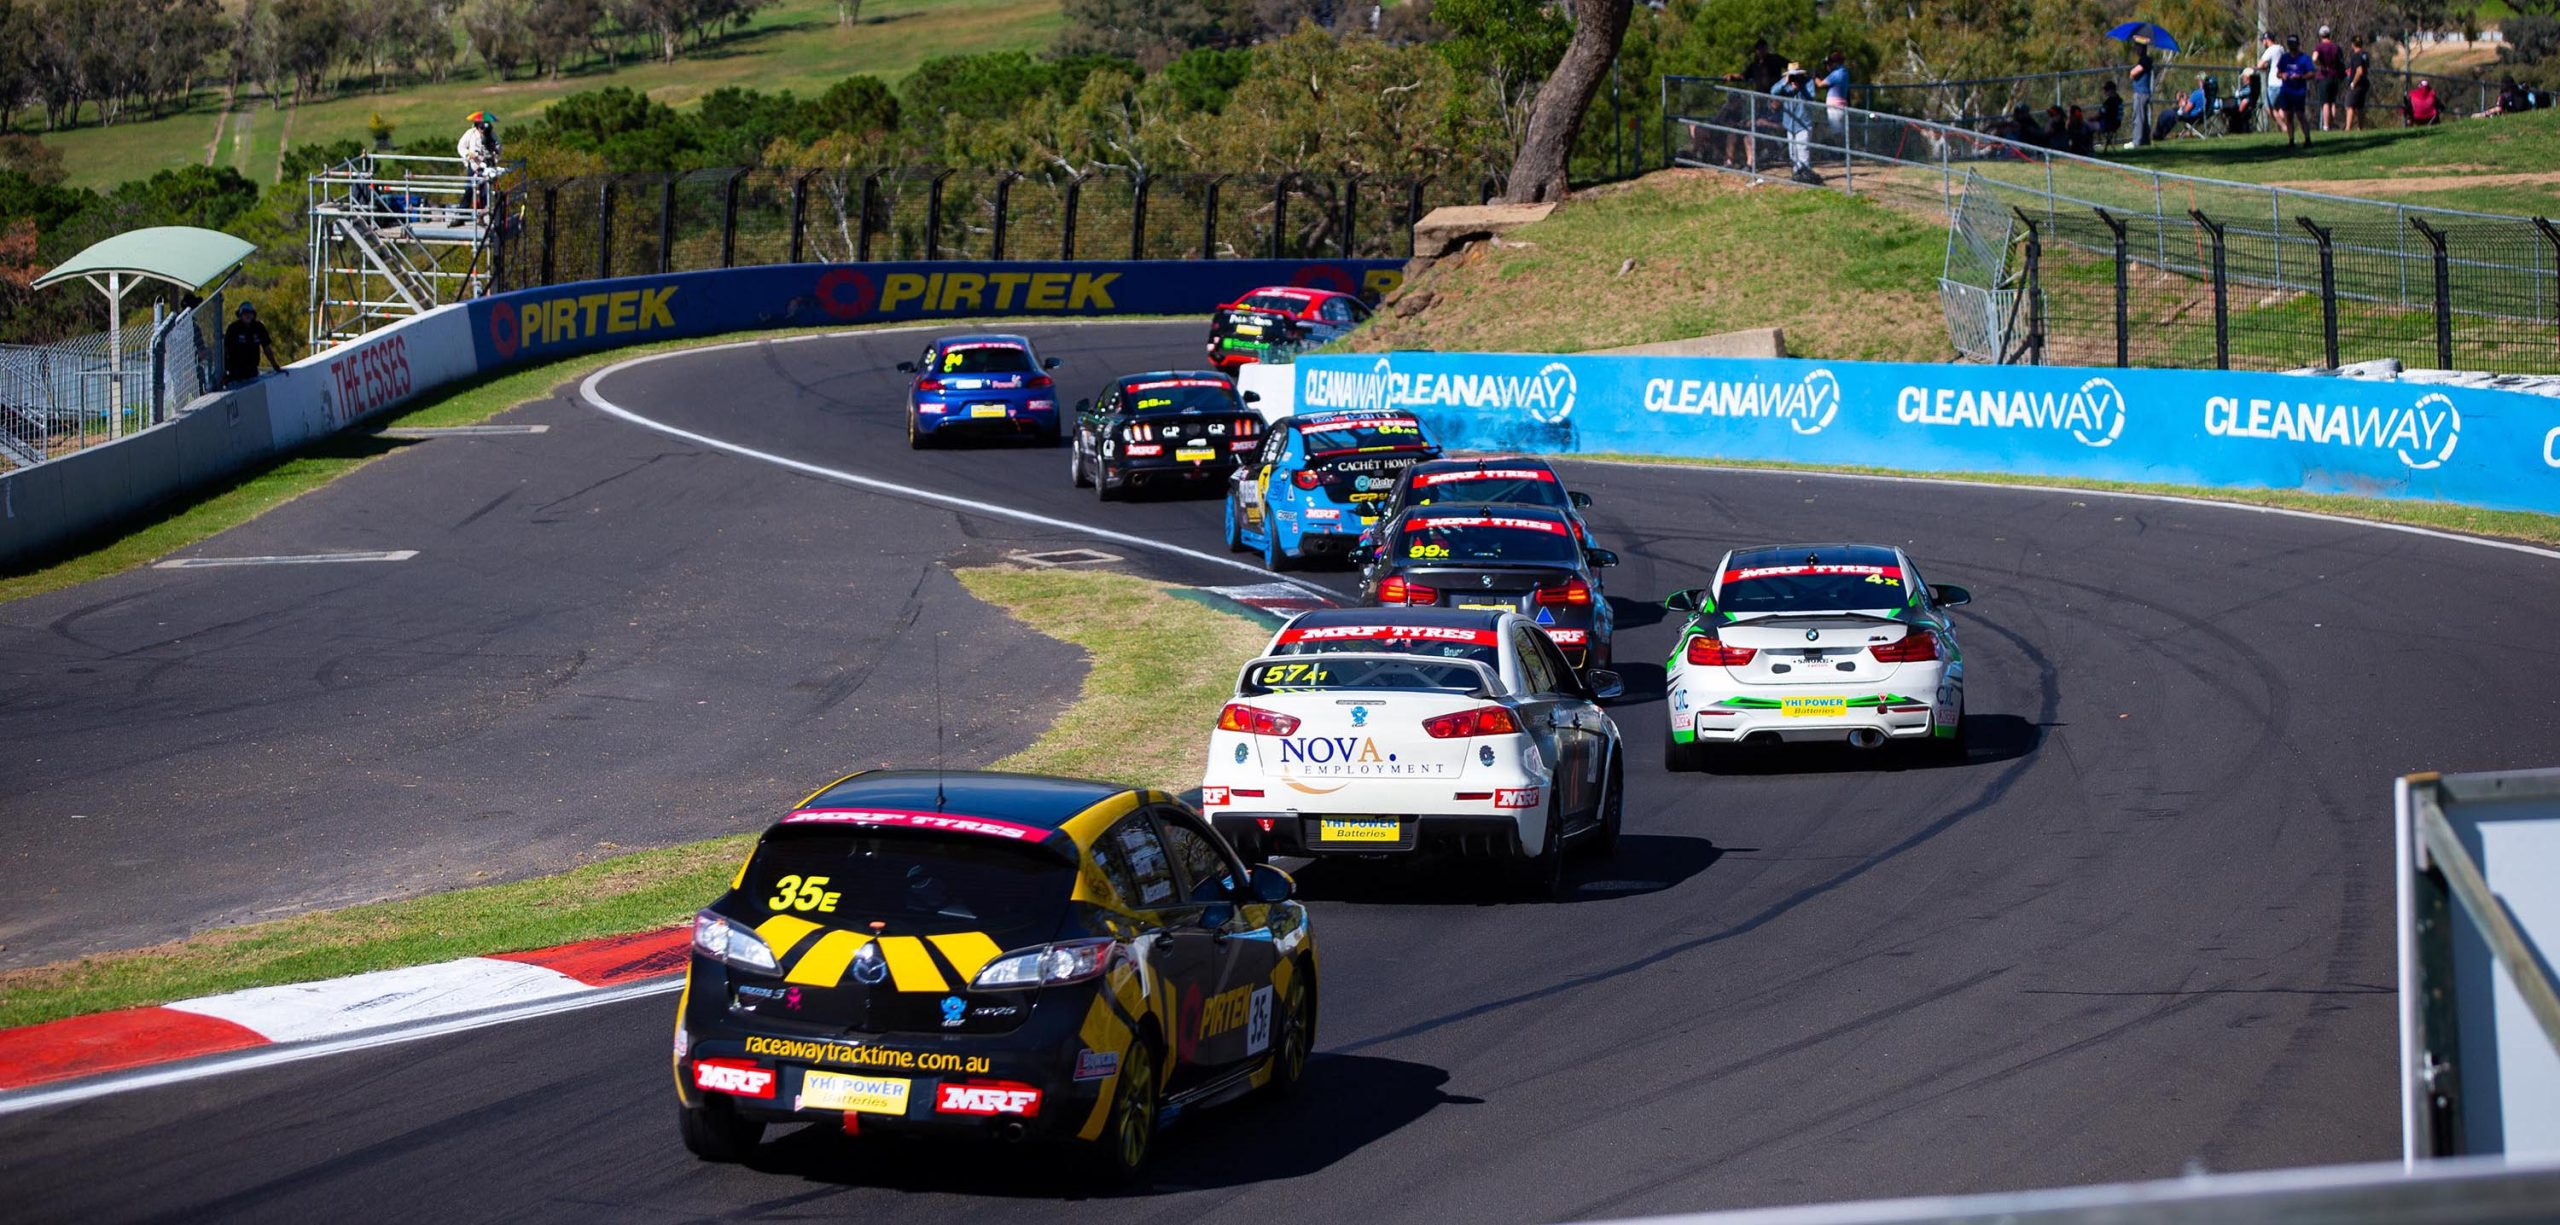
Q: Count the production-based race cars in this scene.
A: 9